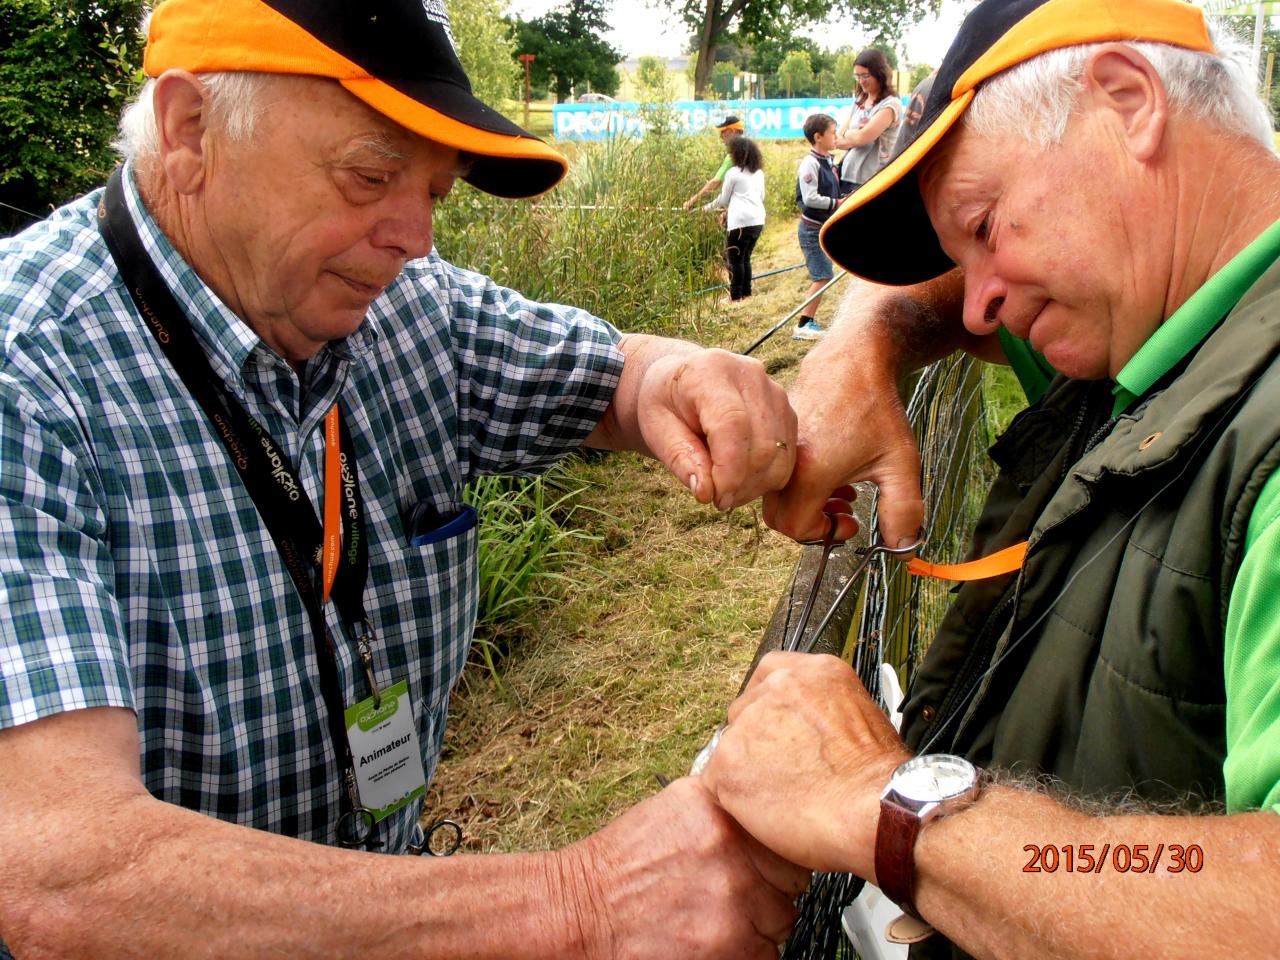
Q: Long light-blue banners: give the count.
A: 1